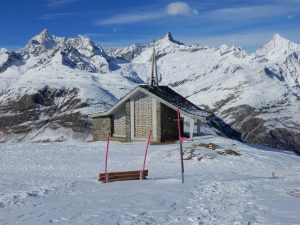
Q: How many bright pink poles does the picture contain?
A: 3